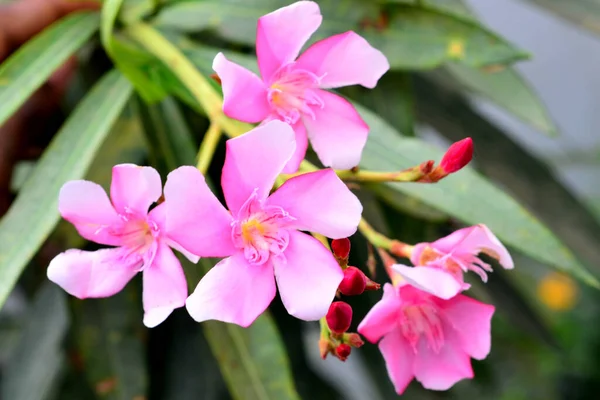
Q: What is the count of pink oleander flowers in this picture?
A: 5